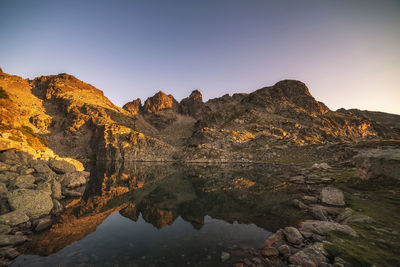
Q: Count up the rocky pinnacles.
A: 3